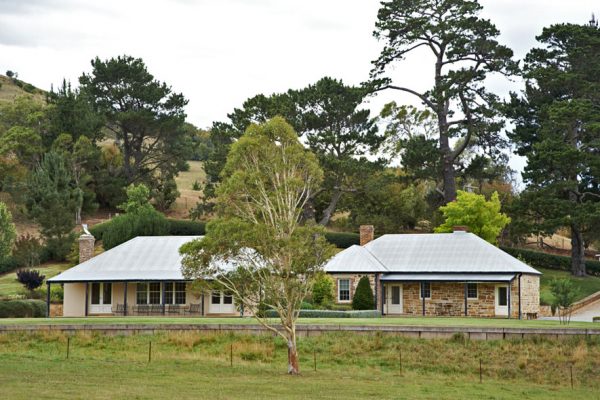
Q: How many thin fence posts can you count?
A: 7